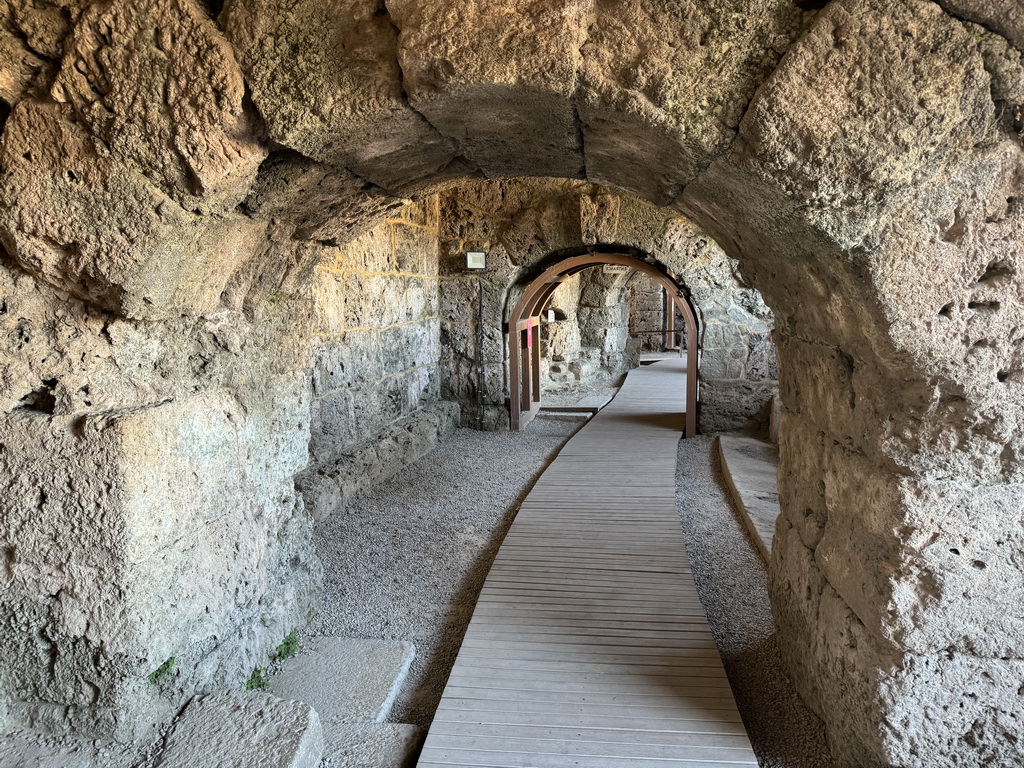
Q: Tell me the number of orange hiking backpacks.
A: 0